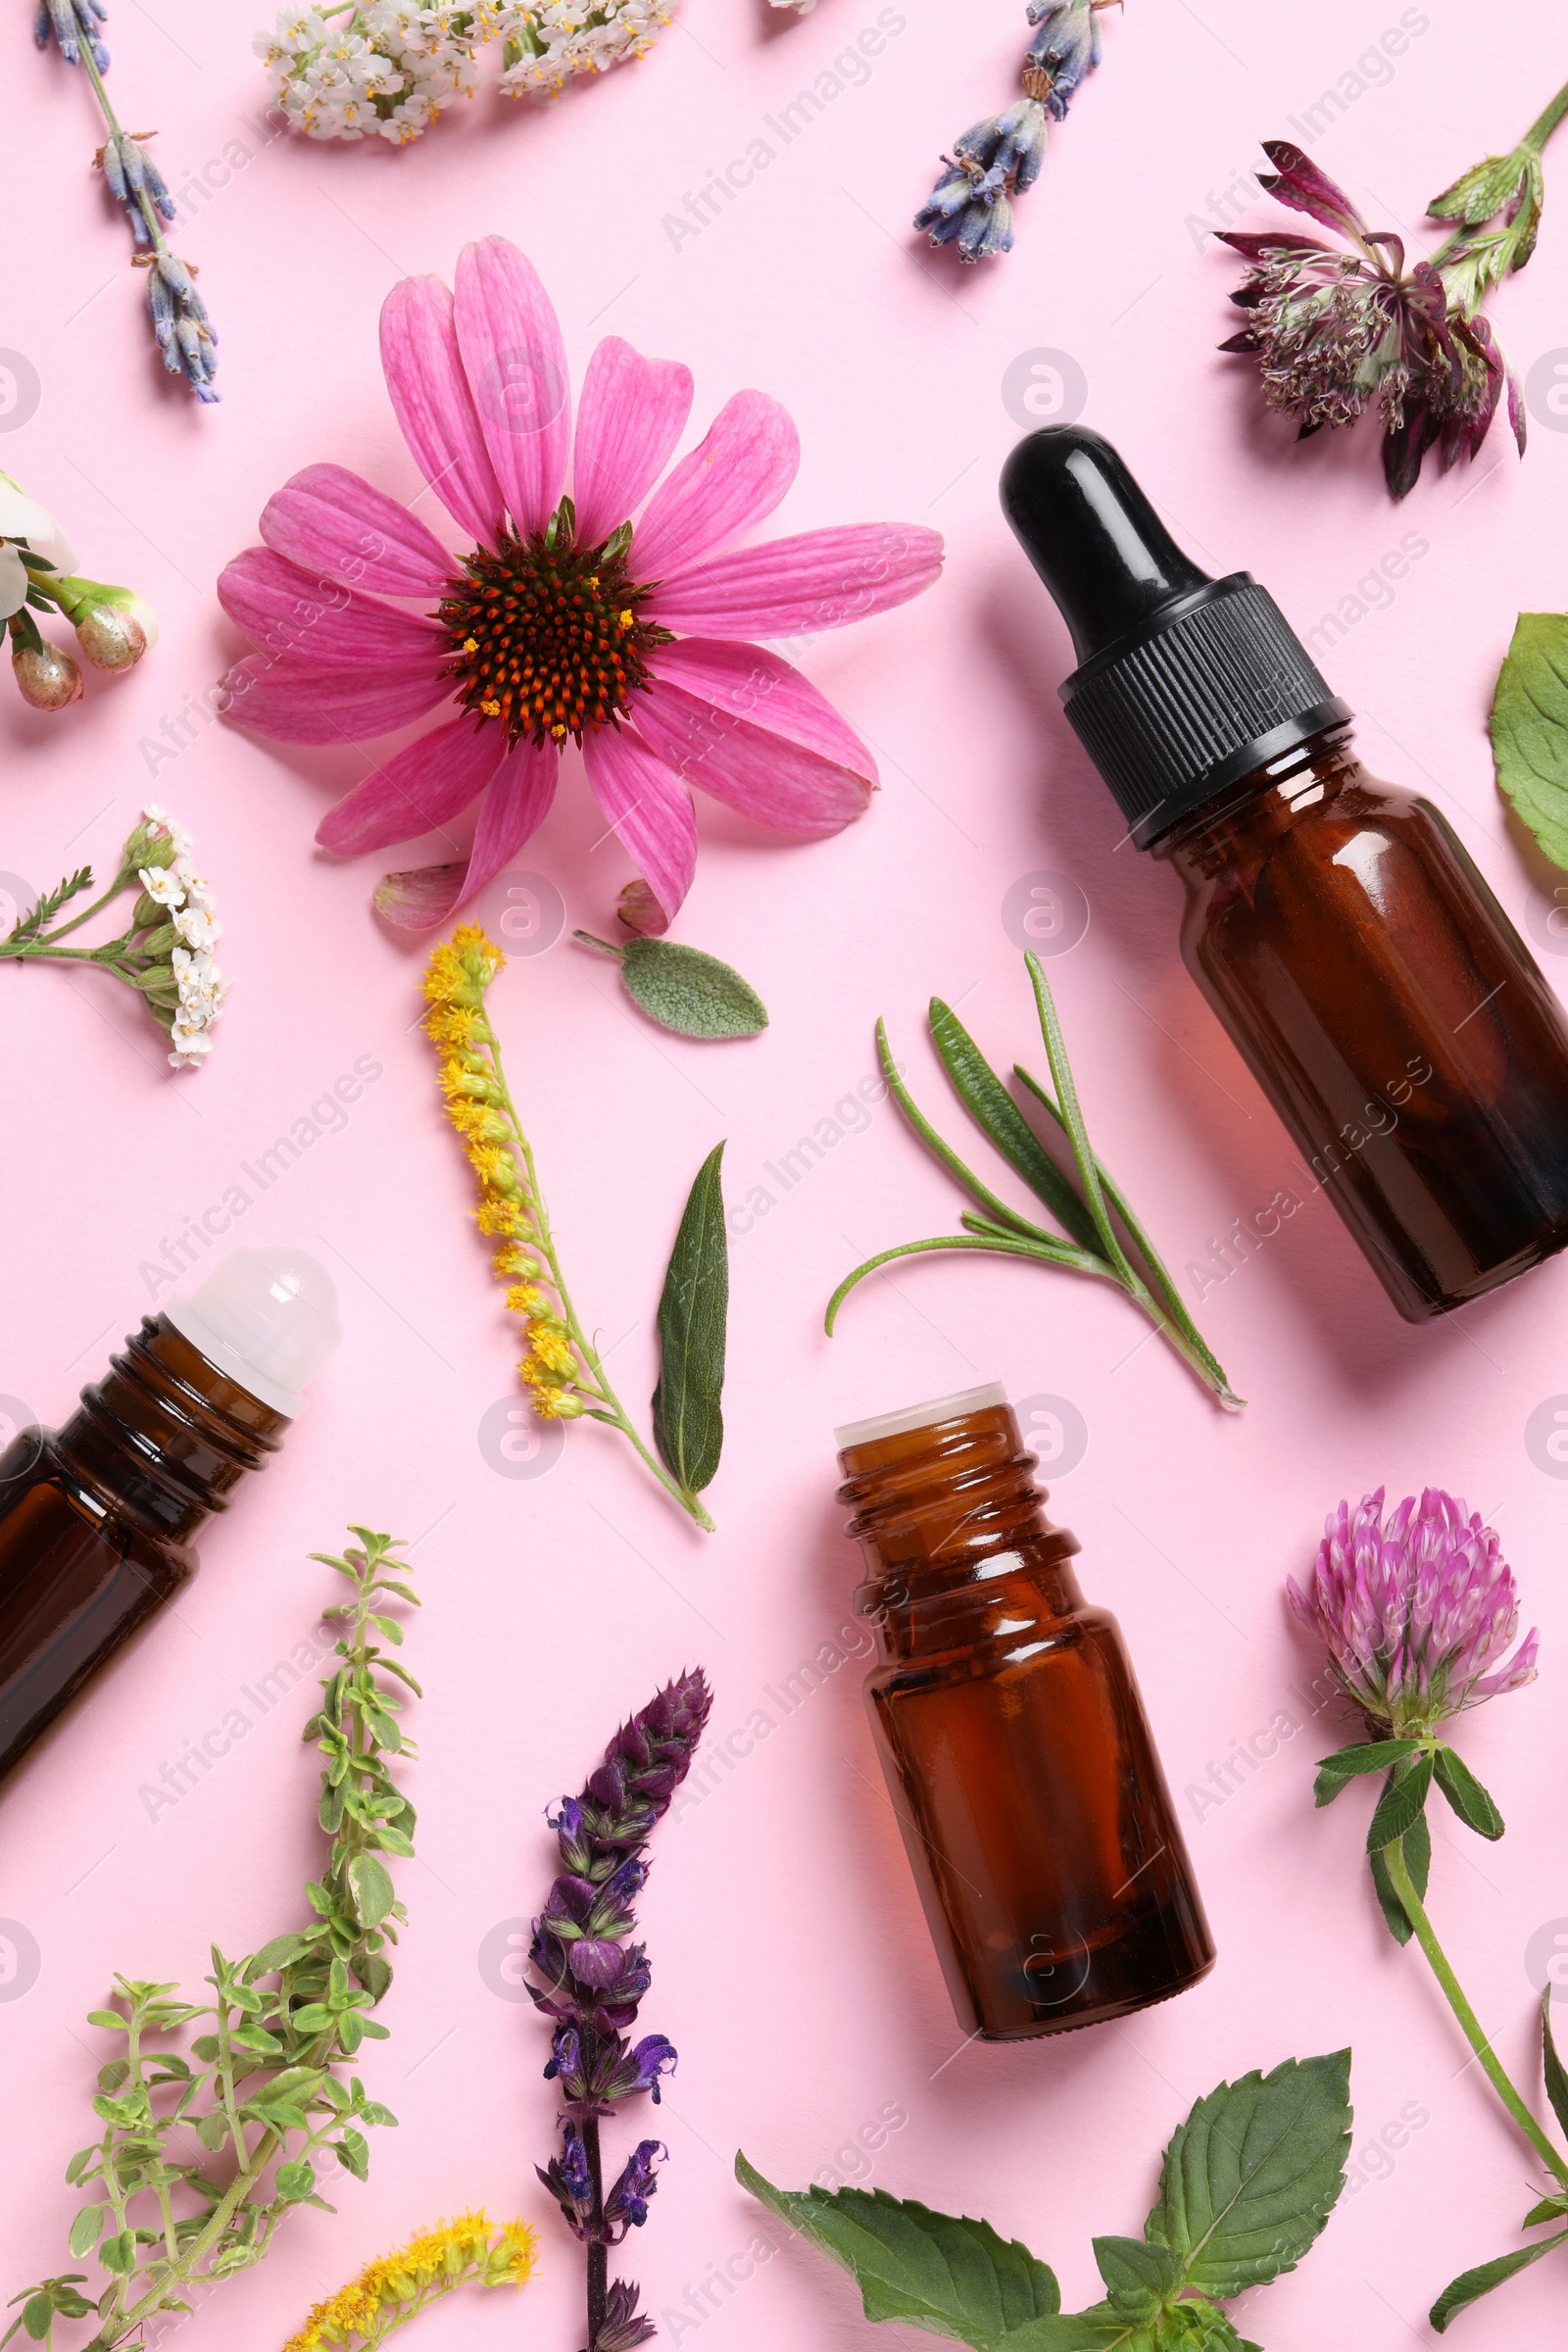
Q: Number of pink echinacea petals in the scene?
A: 13